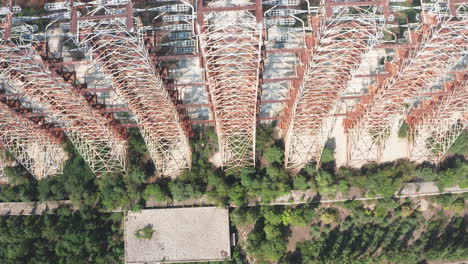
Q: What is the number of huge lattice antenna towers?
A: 7